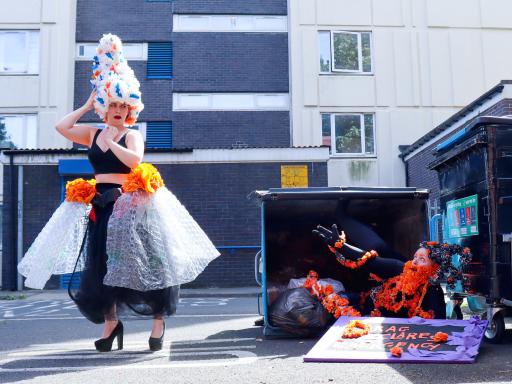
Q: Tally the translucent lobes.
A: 2